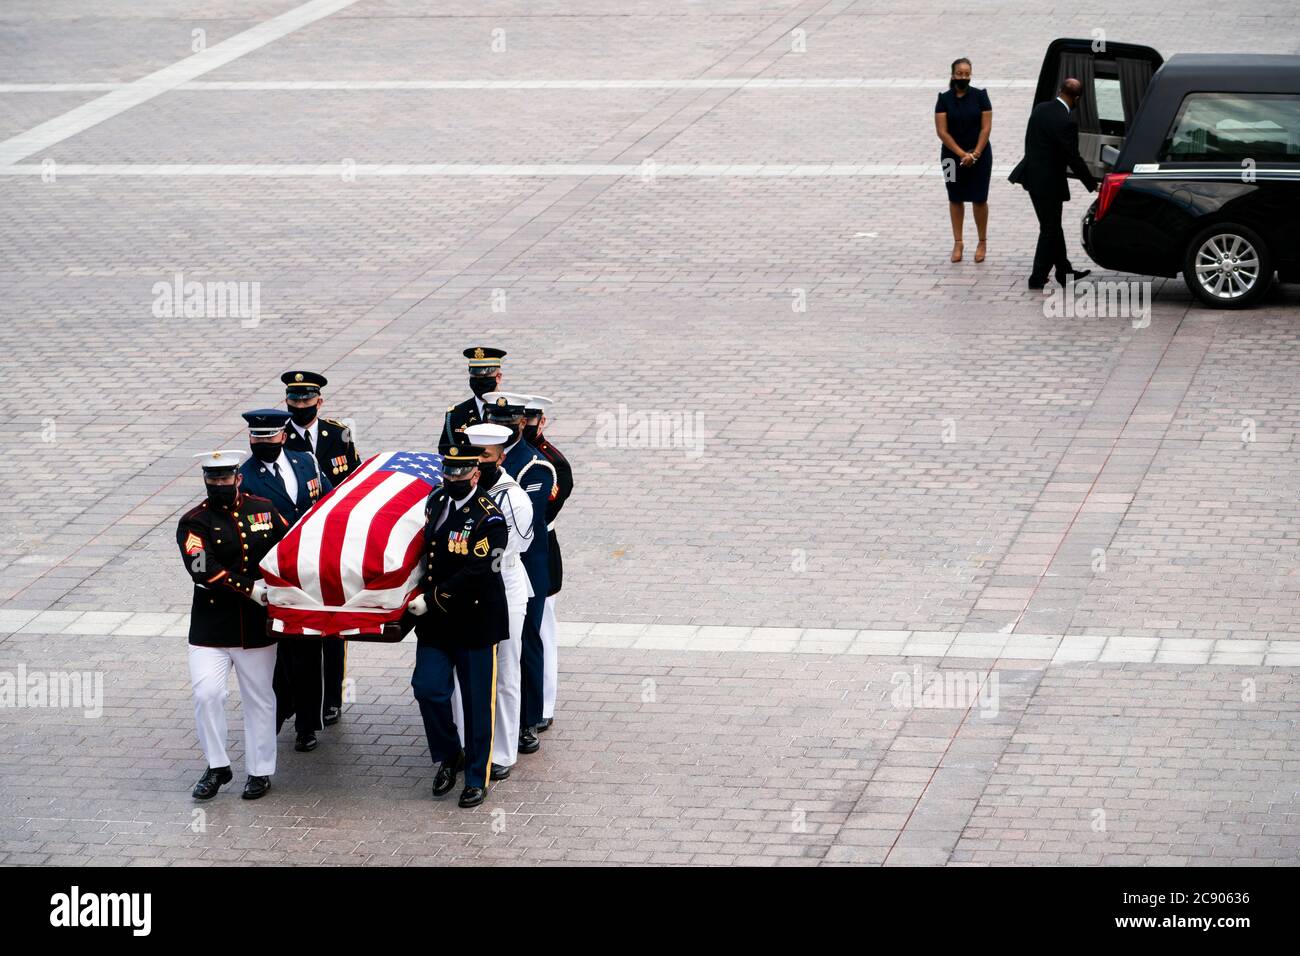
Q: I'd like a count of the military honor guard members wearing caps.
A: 8